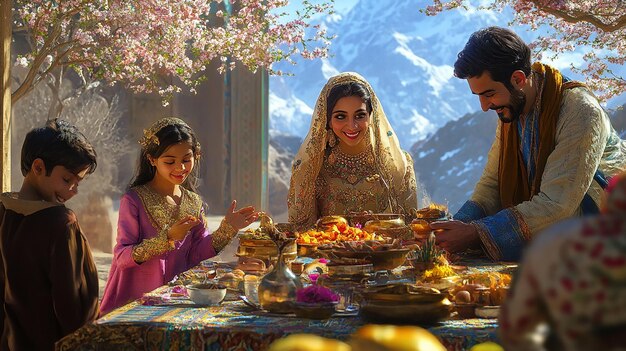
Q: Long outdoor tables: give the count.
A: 1